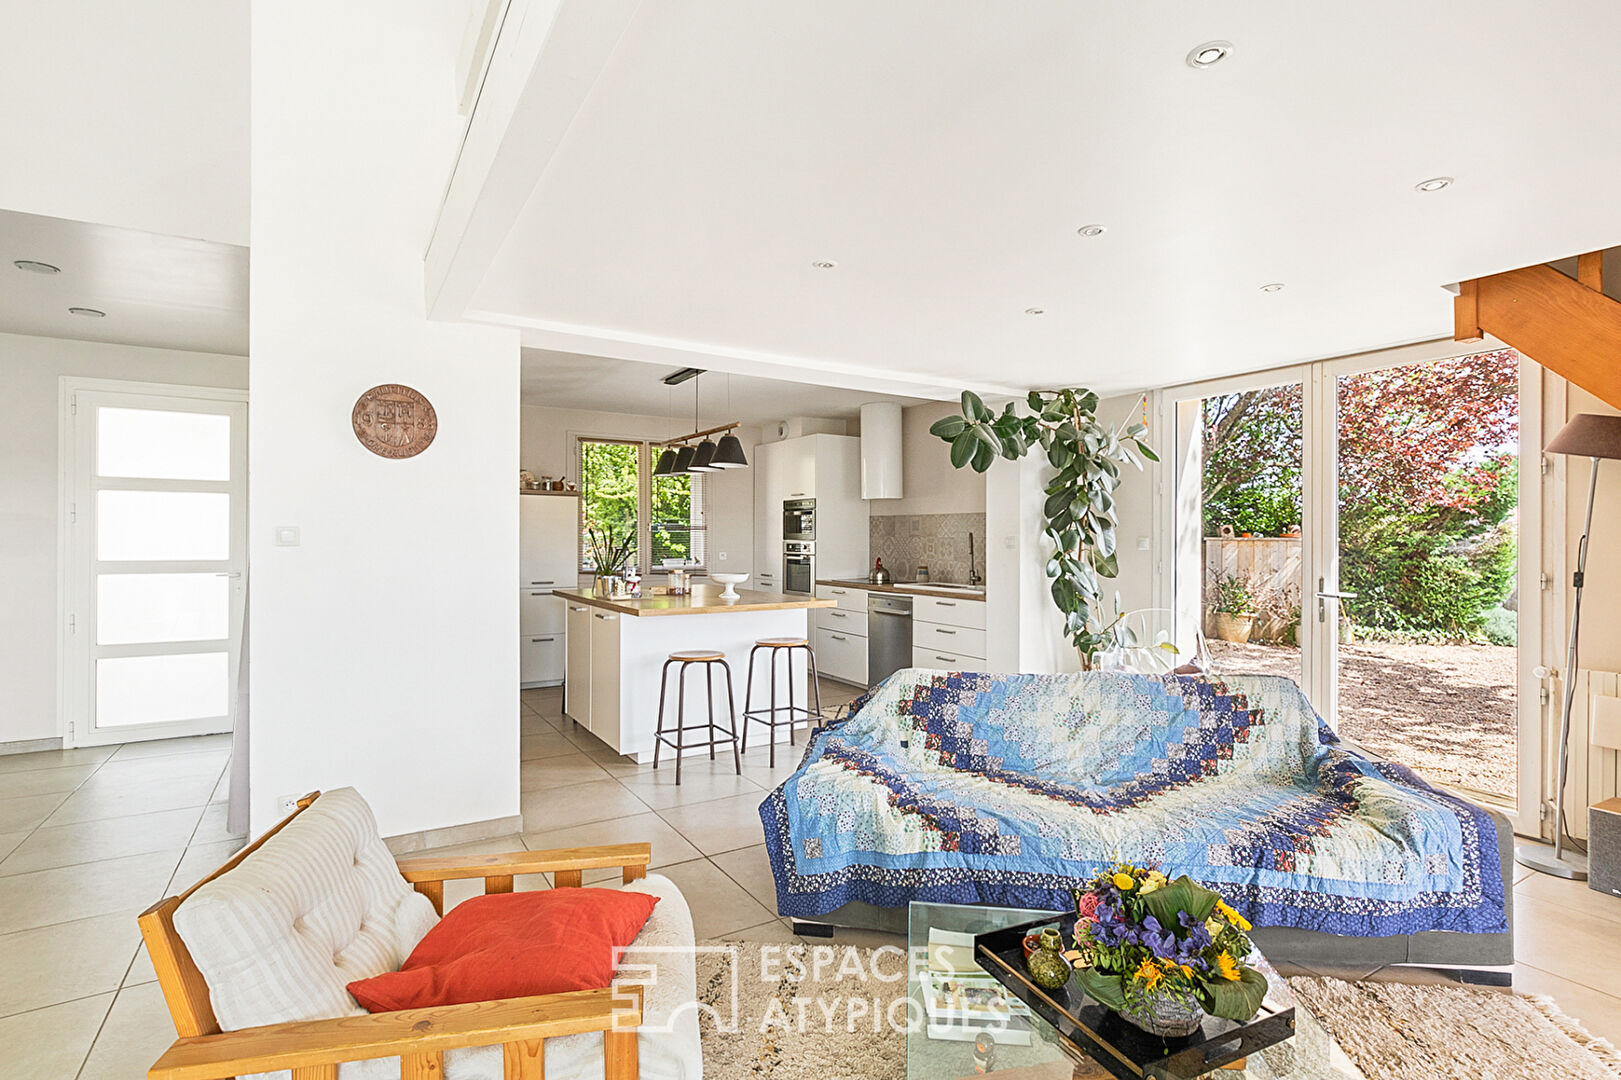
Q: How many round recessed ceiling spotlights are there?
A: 8